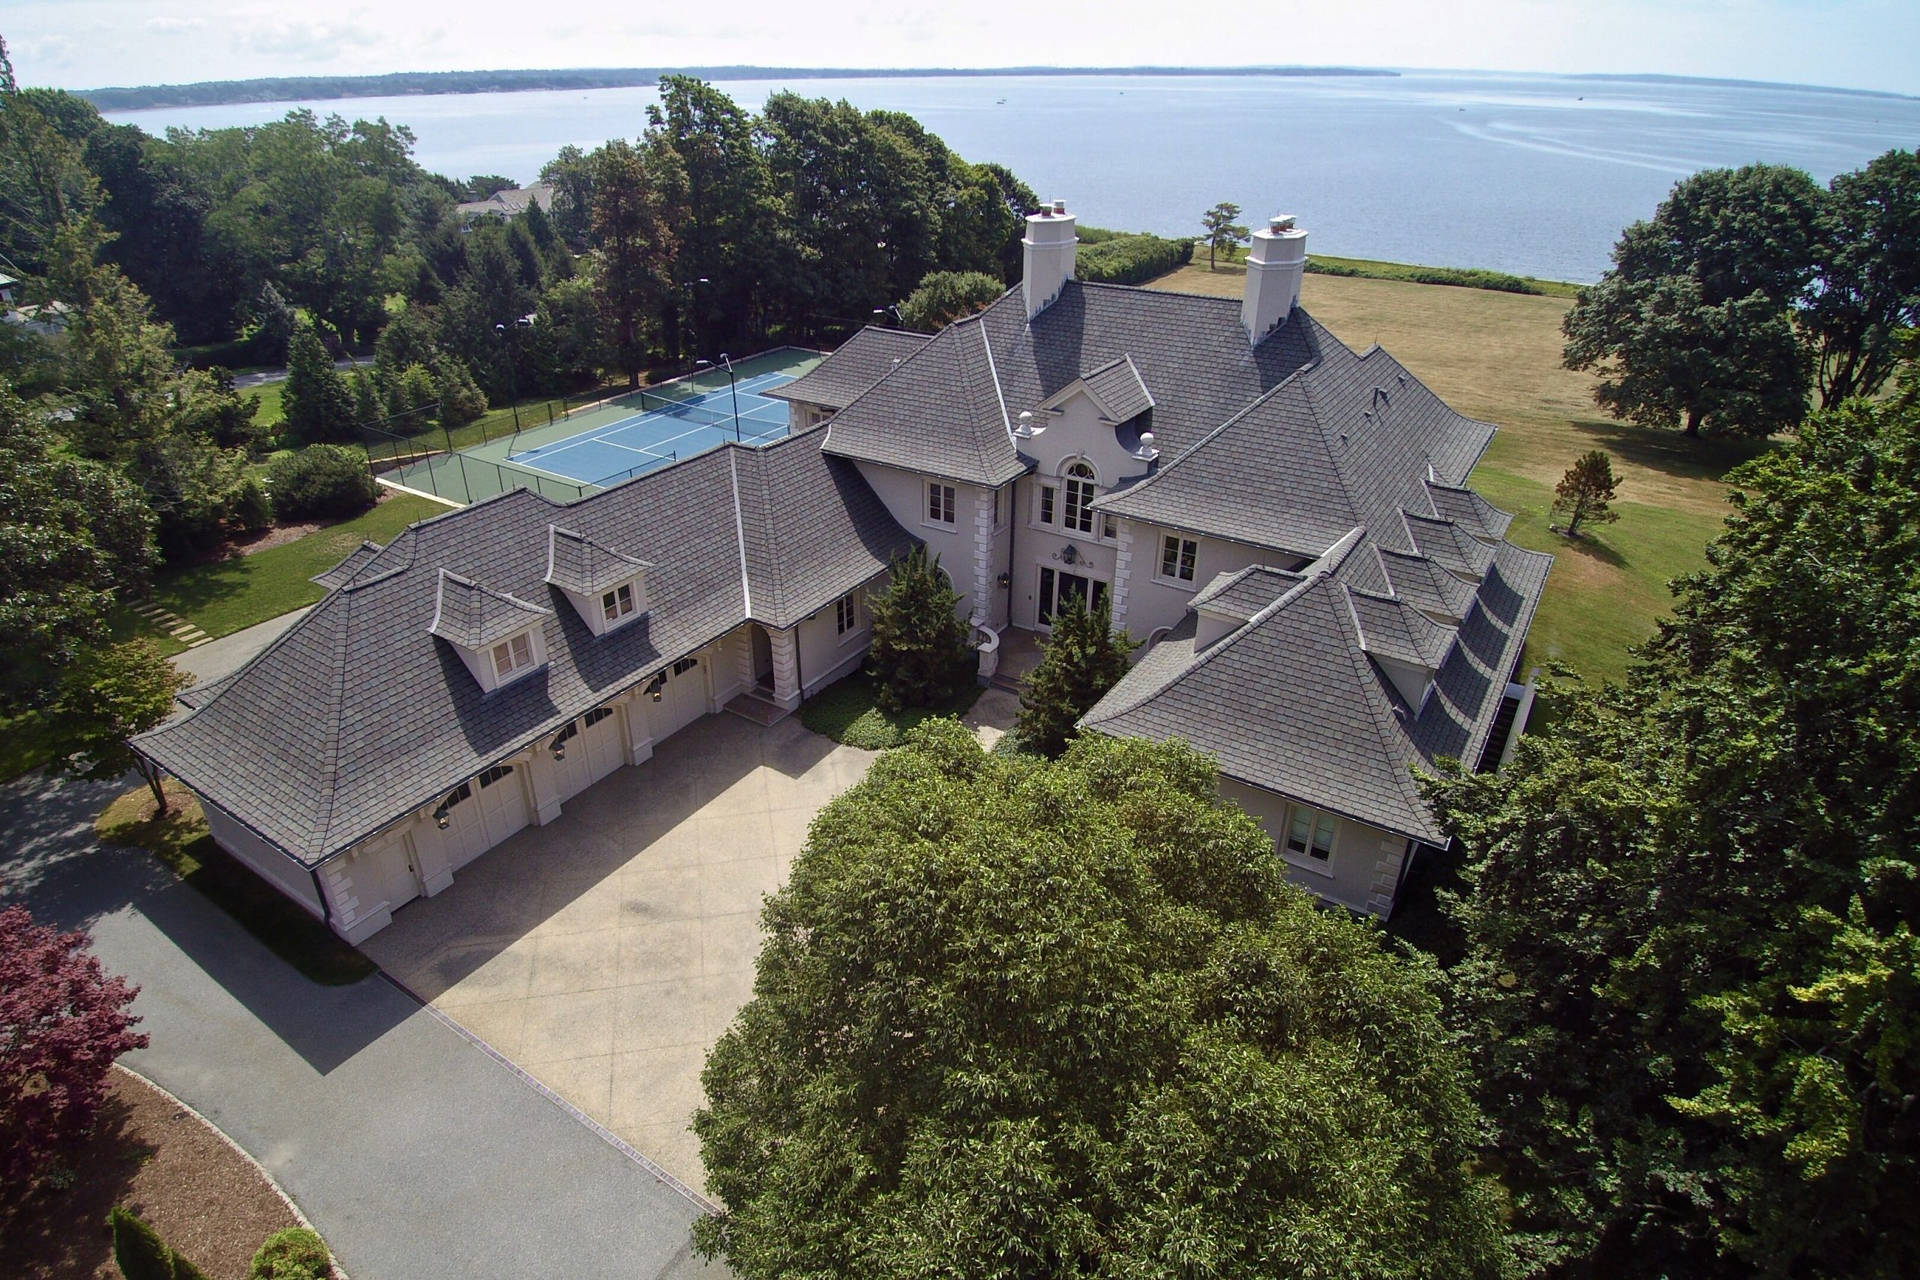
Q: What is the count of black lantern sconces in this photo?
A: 5